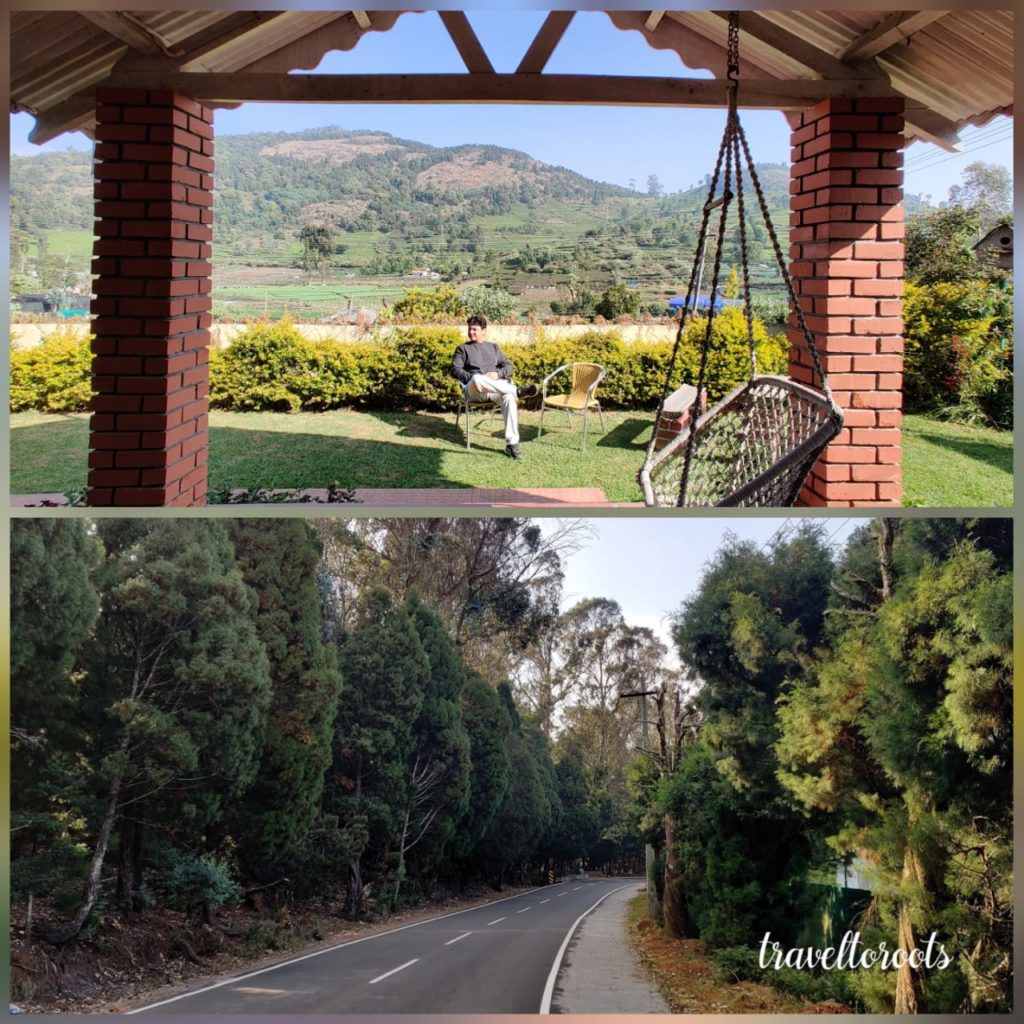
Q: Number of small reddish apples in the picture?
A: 0